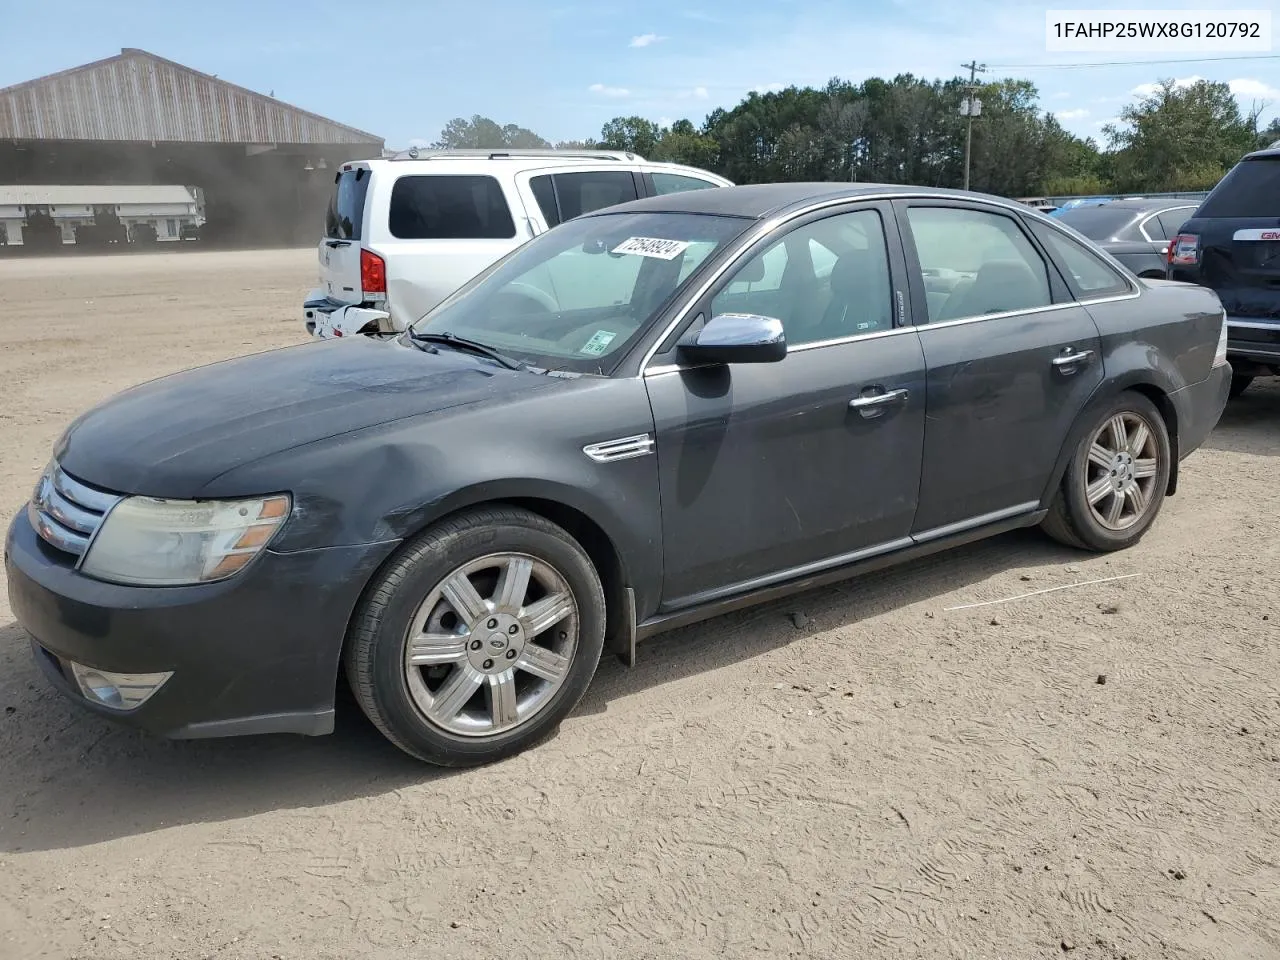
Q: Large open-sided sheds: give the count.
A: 1